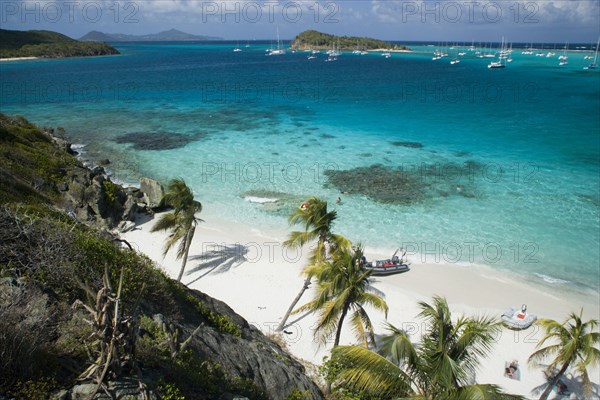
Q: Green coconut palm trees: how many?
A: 5